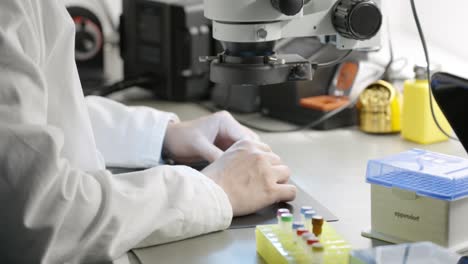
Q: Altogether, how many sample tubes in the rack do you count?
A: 10